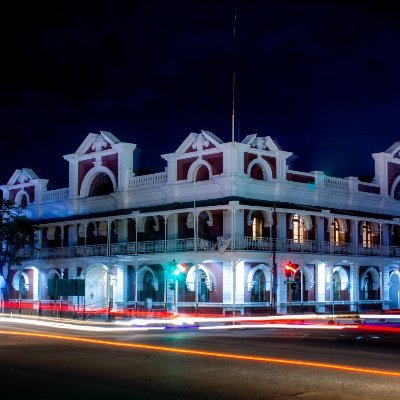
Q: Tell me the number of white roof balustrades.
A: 3